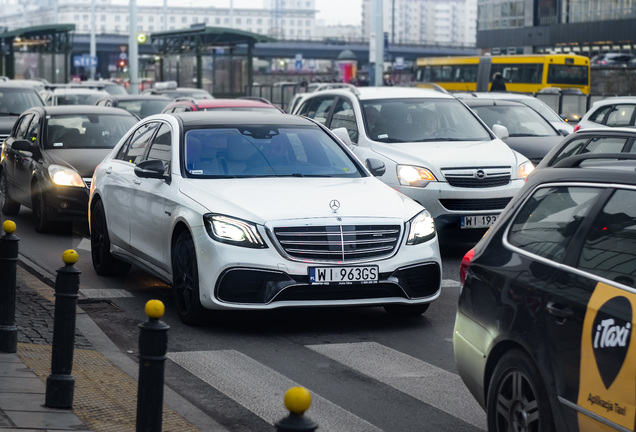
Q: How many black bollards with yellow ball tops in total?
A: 4